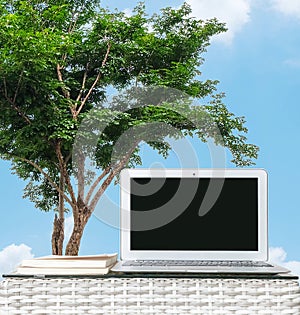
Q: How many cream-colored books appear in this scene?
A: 2